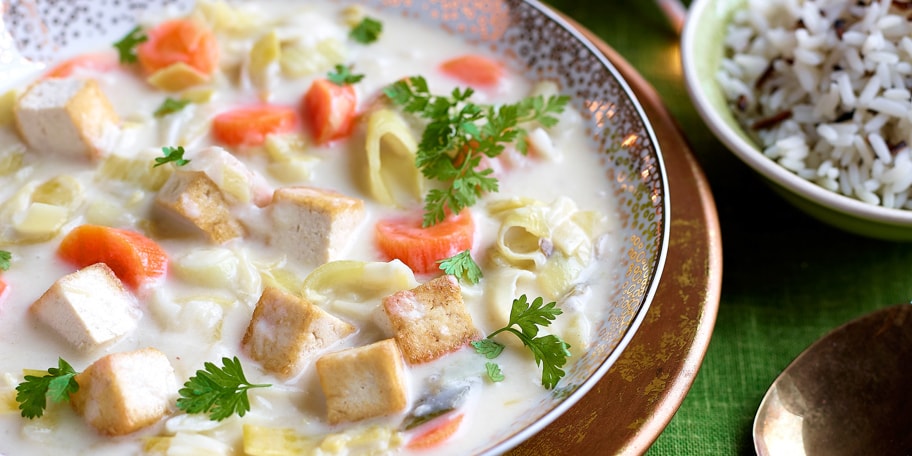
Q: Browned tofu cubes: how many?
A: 8